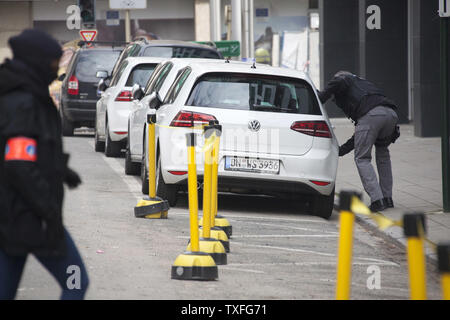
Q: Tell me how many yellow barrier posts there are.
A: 8